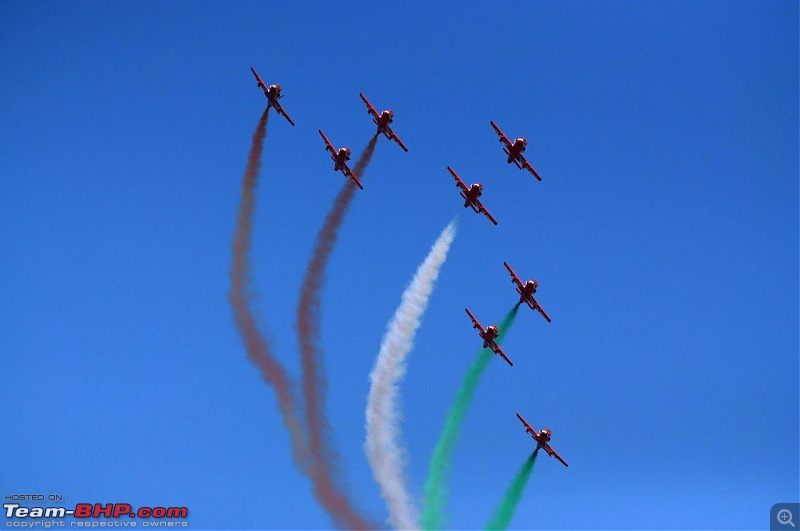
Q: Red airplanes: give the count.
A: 8